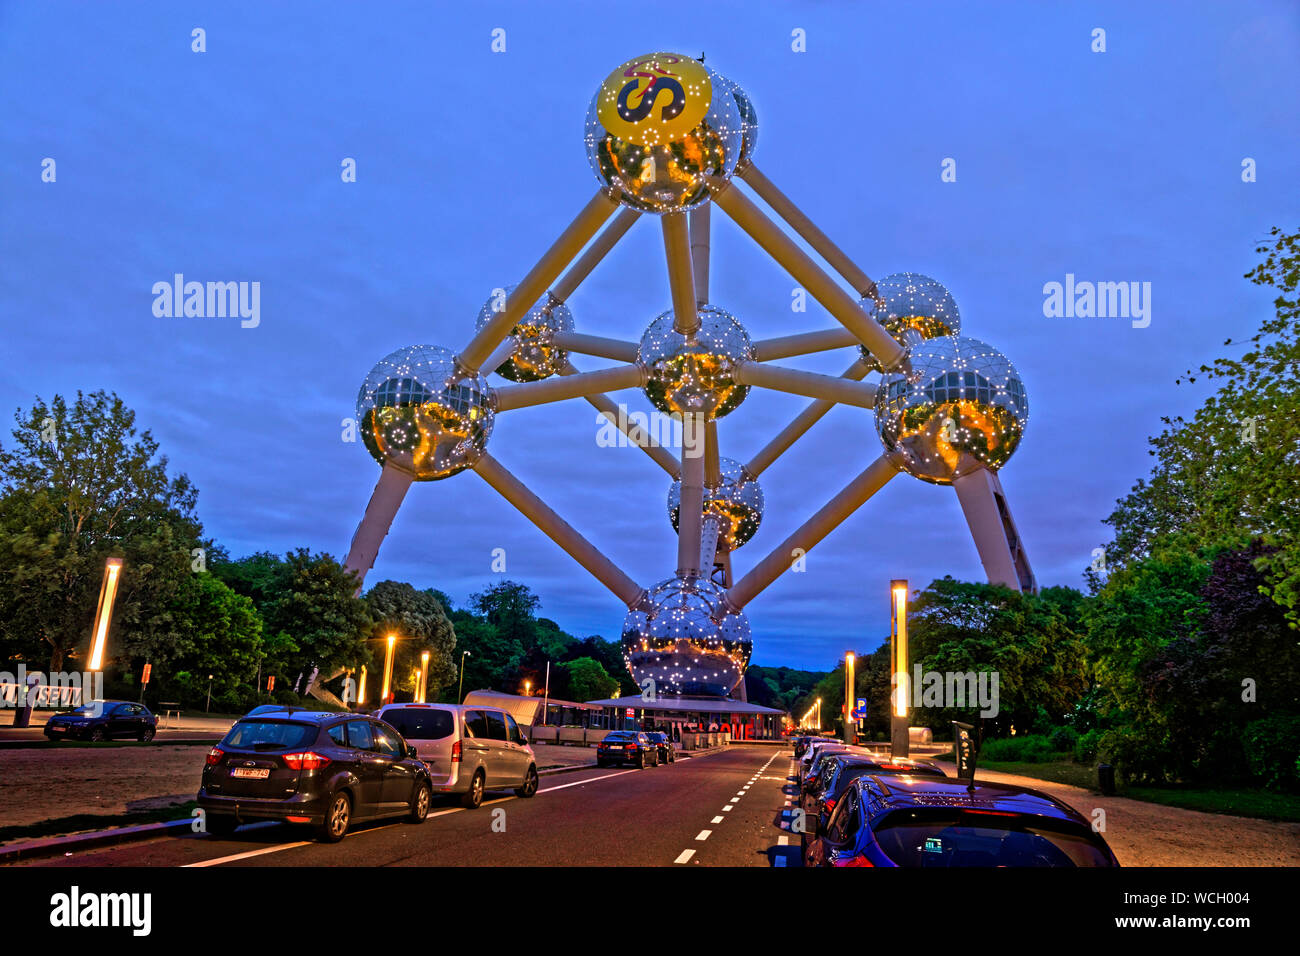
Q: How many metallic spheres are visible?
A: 9